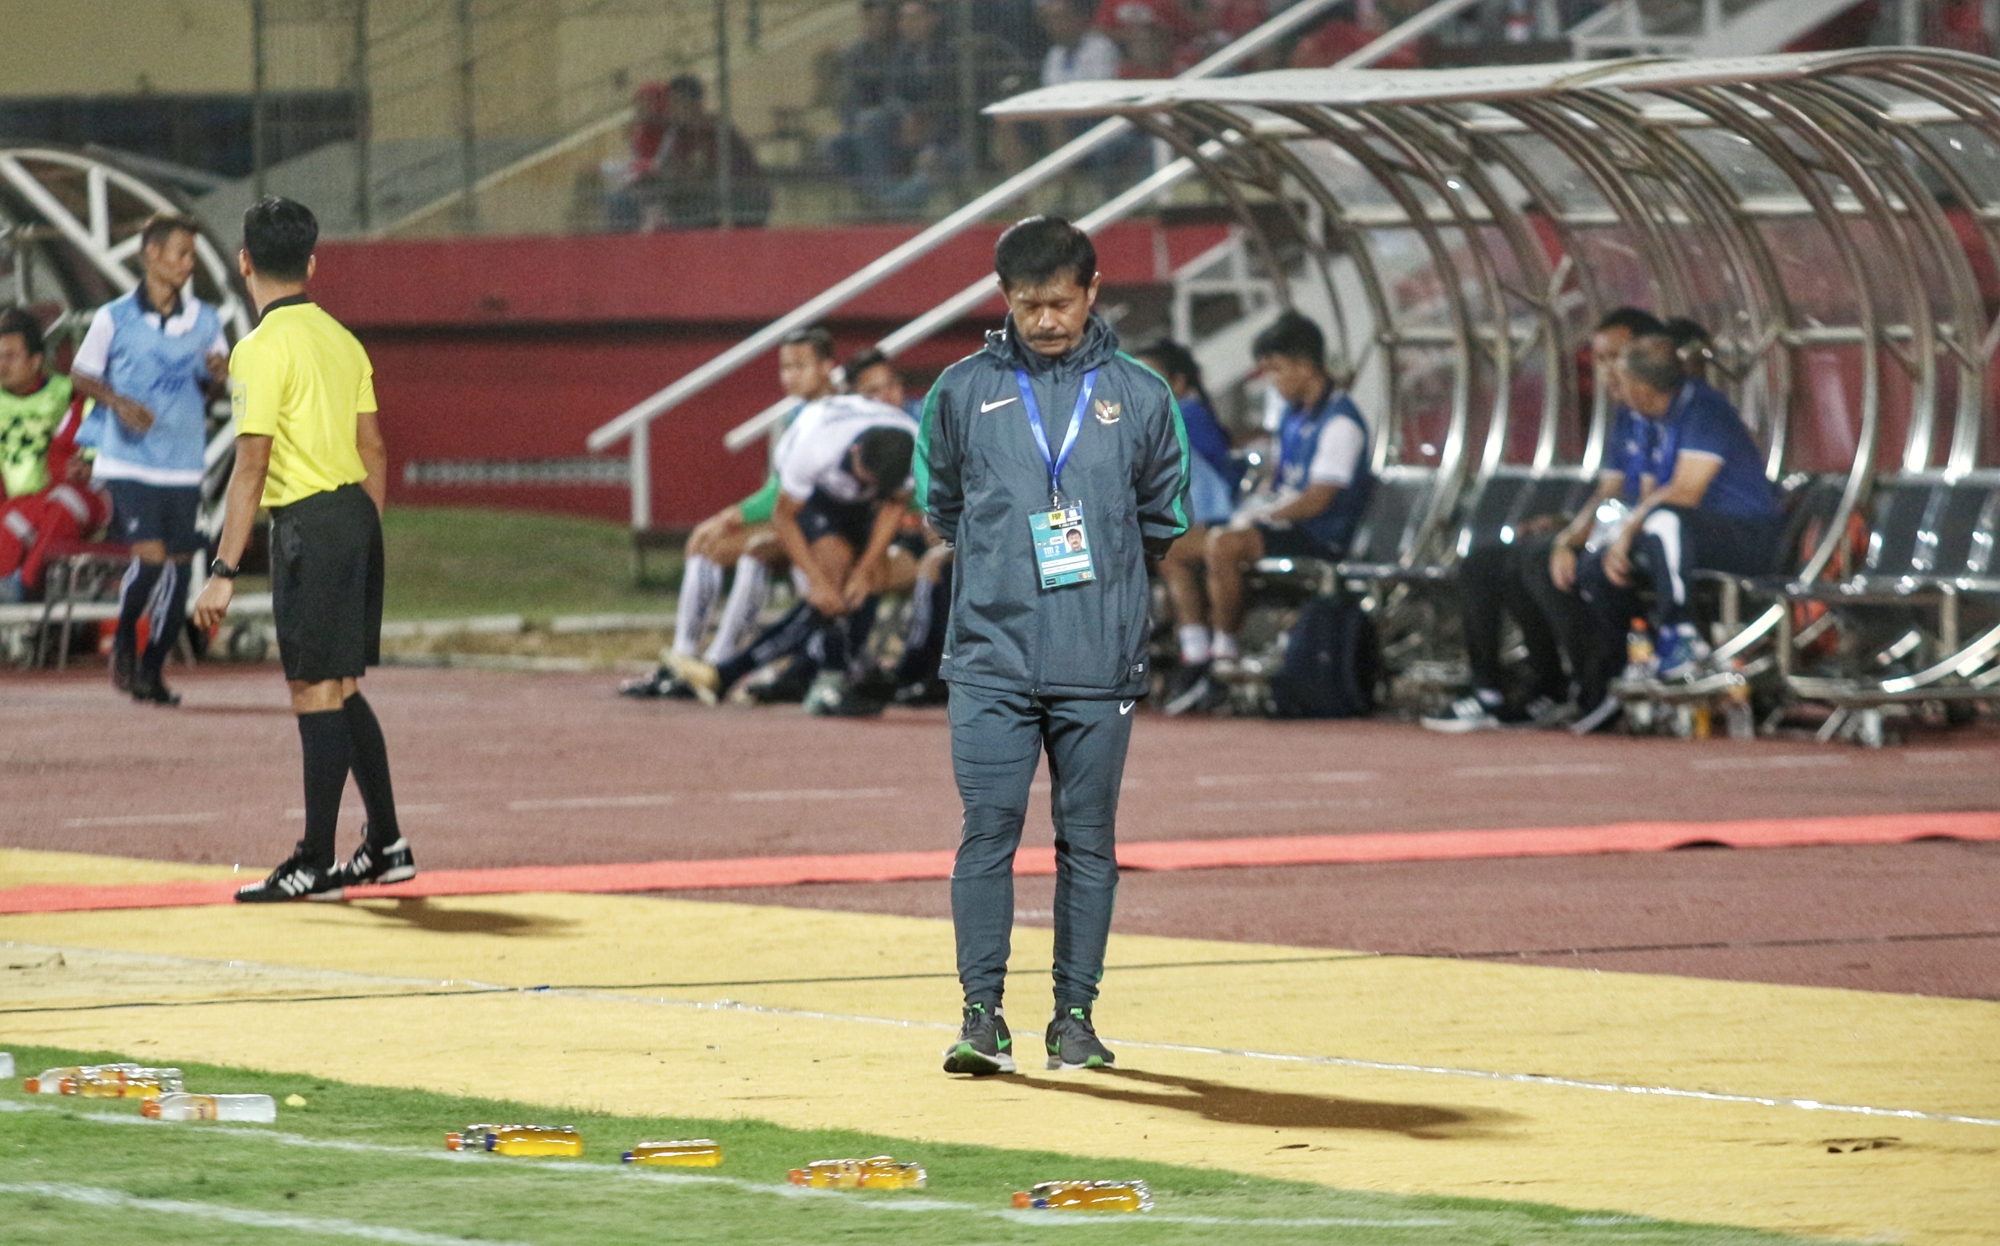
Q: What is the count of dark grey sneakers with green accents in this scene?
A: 2